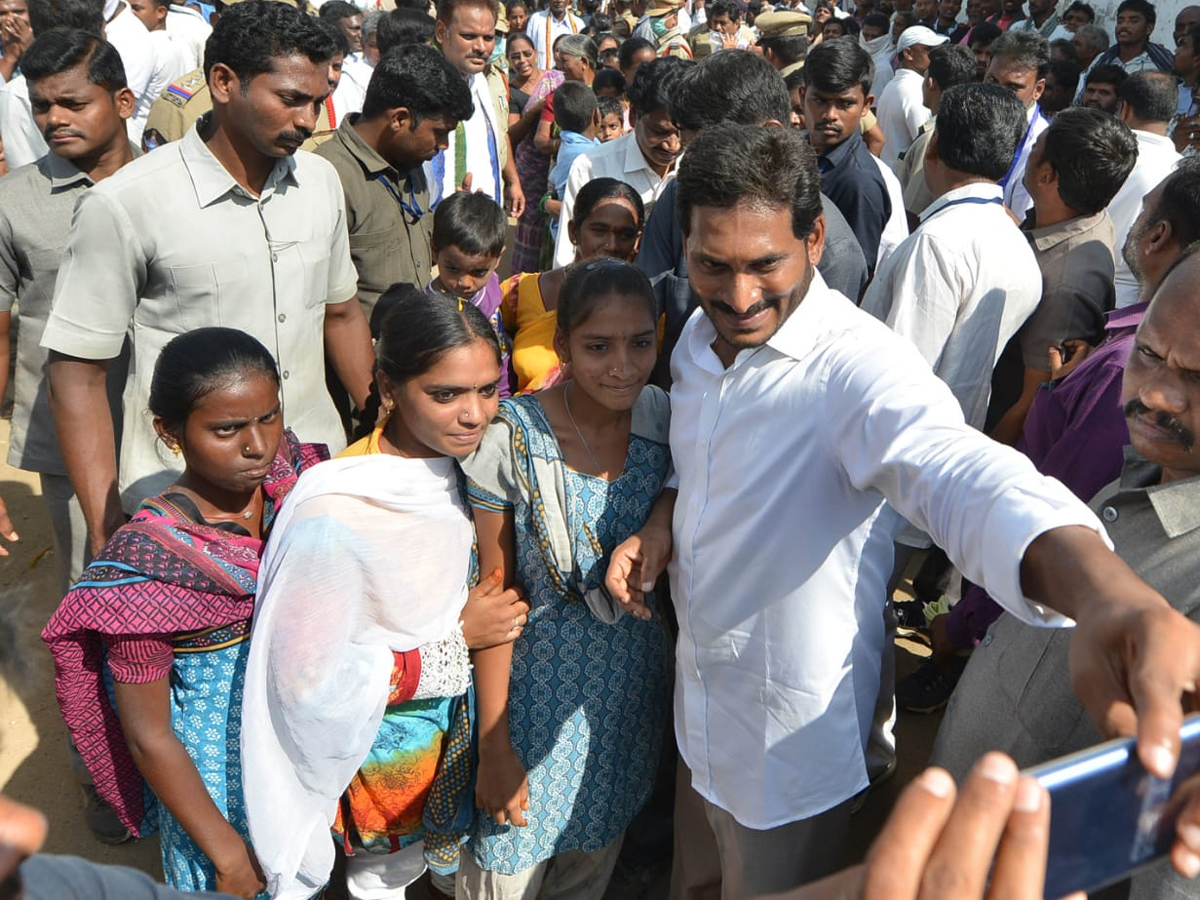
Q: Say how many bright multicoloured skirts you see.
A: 1